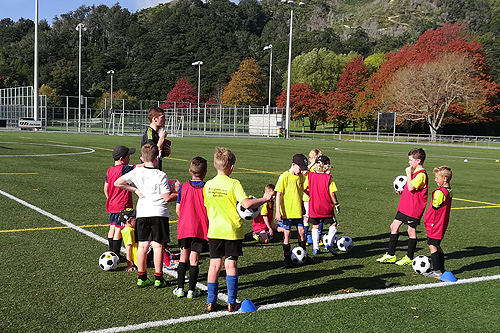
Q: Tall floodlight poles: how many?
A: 6